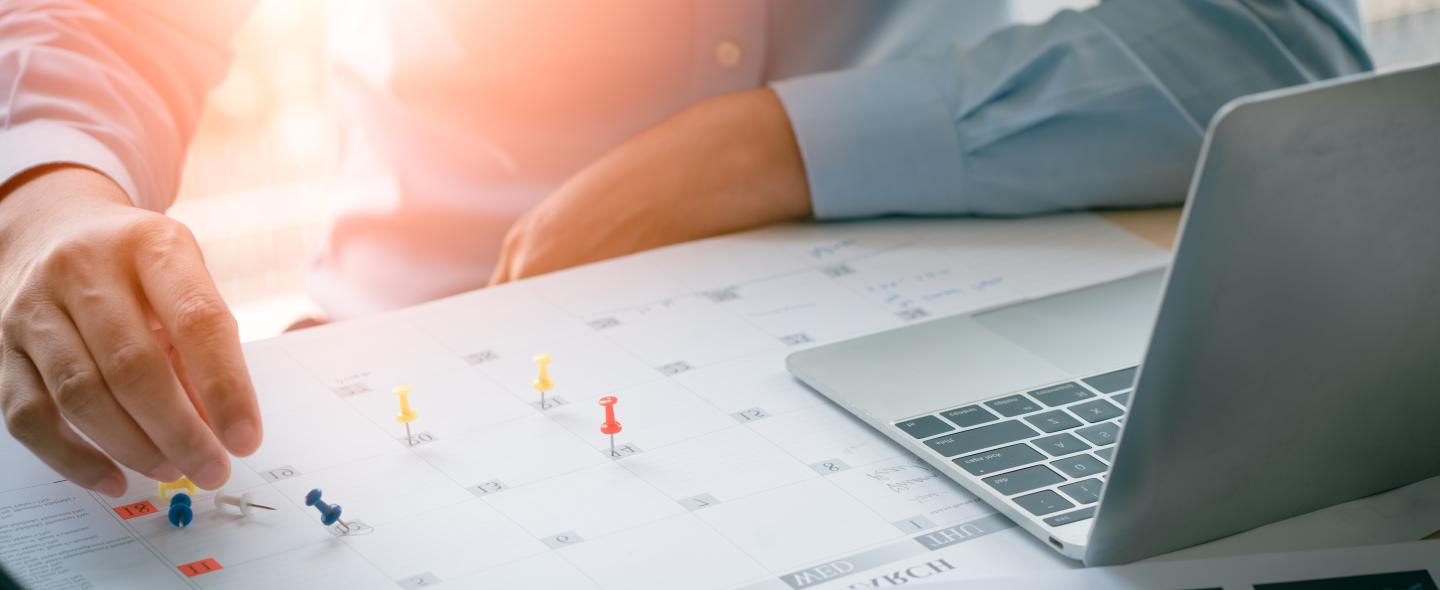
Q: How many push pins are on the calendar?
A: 7